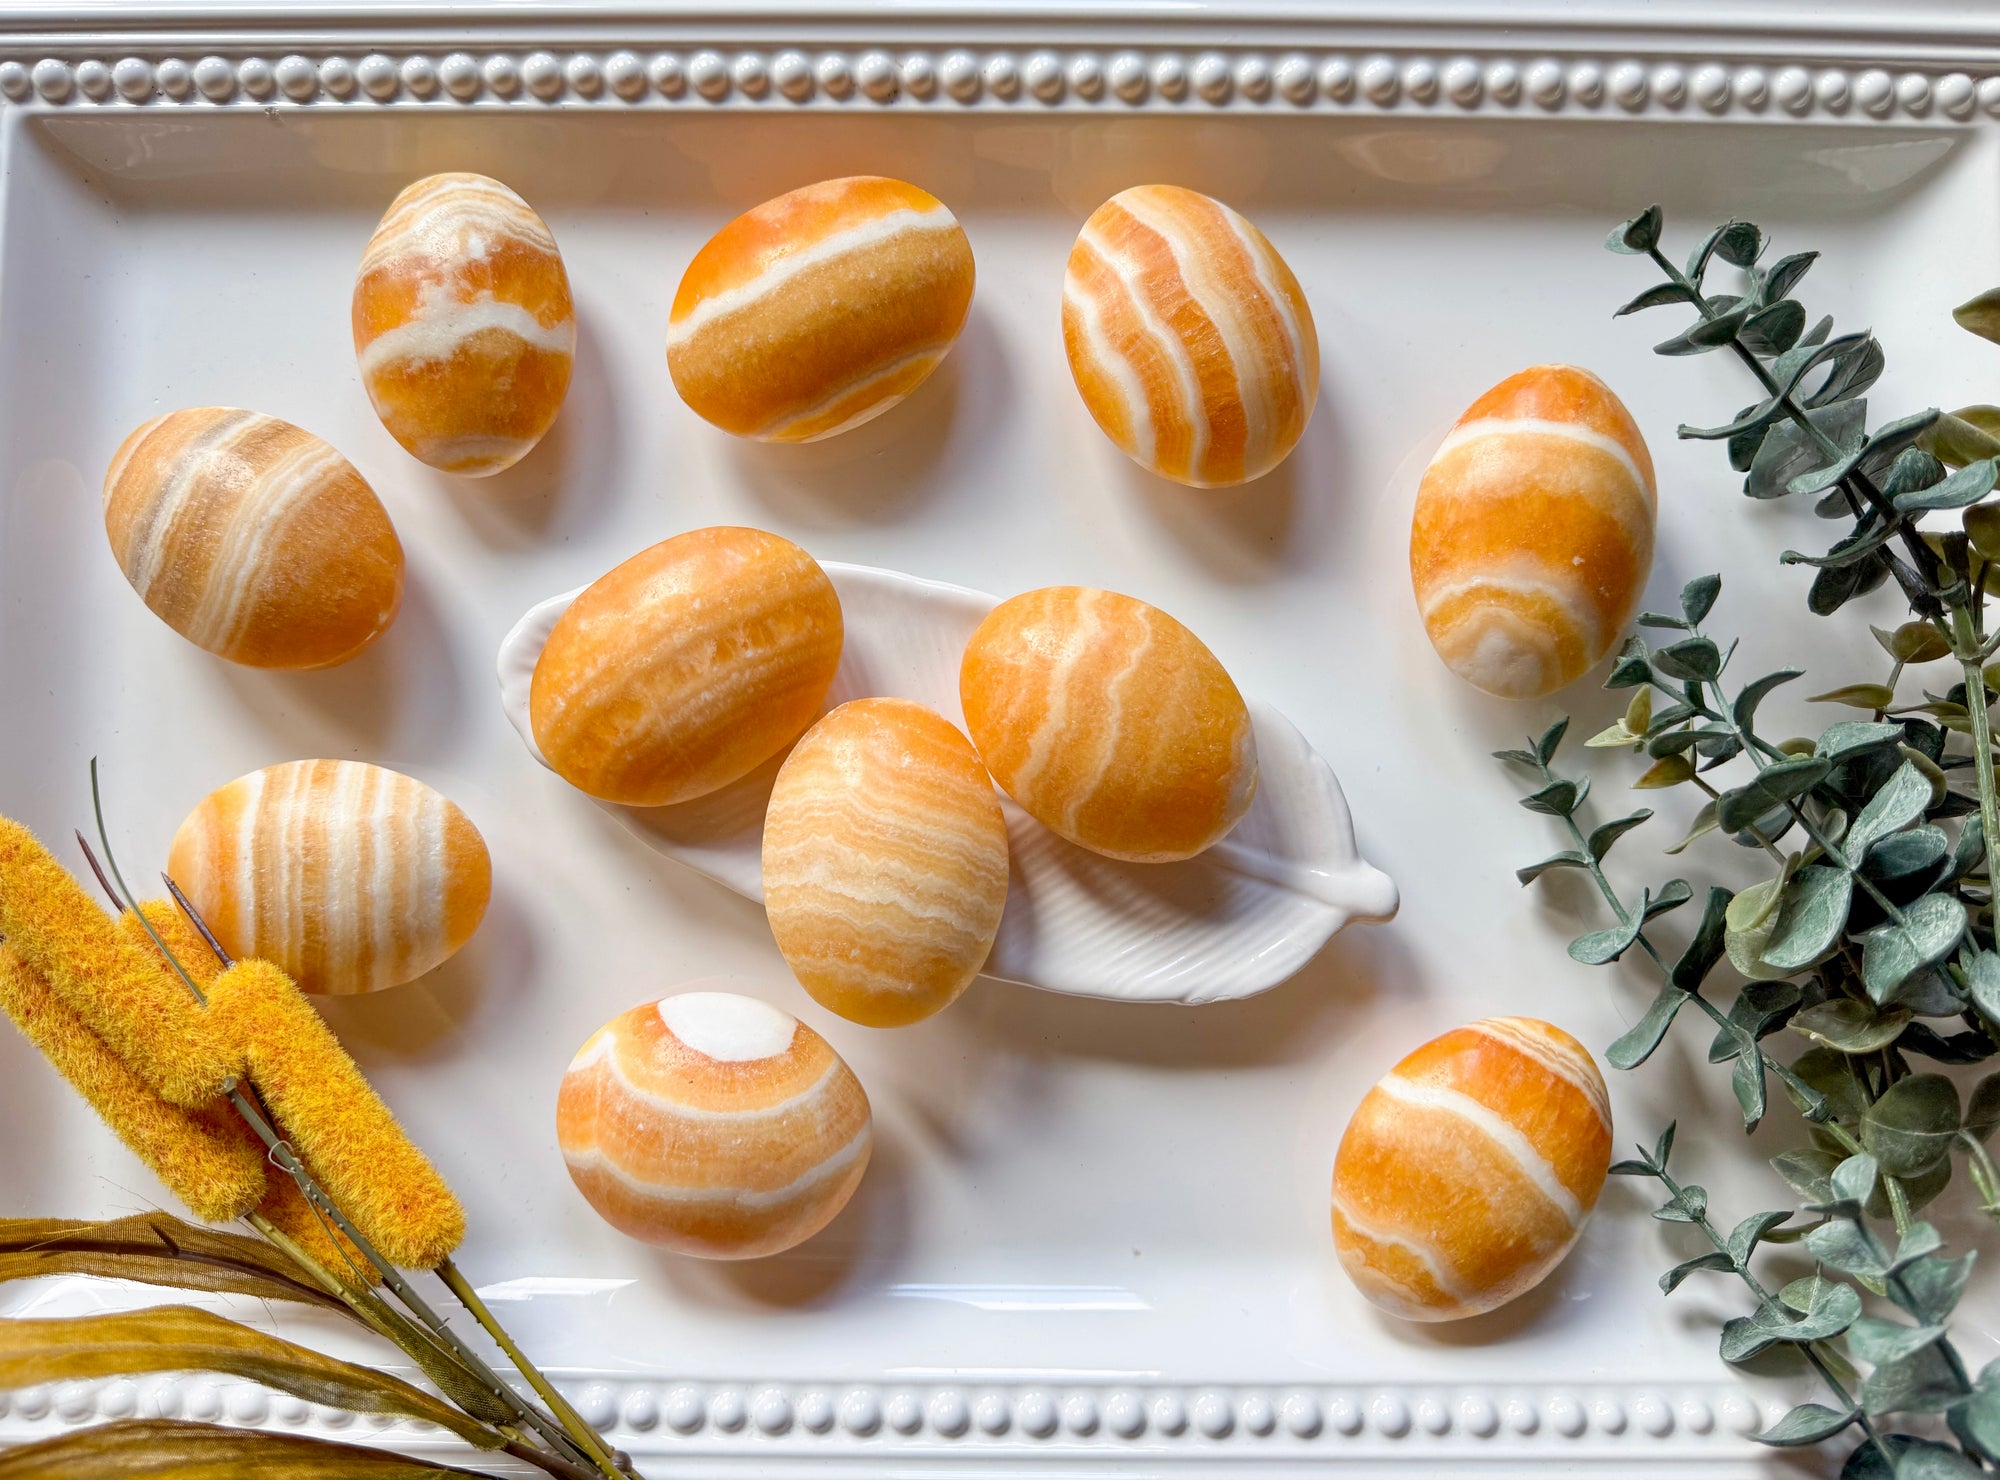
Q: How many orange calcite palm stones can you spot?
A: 11